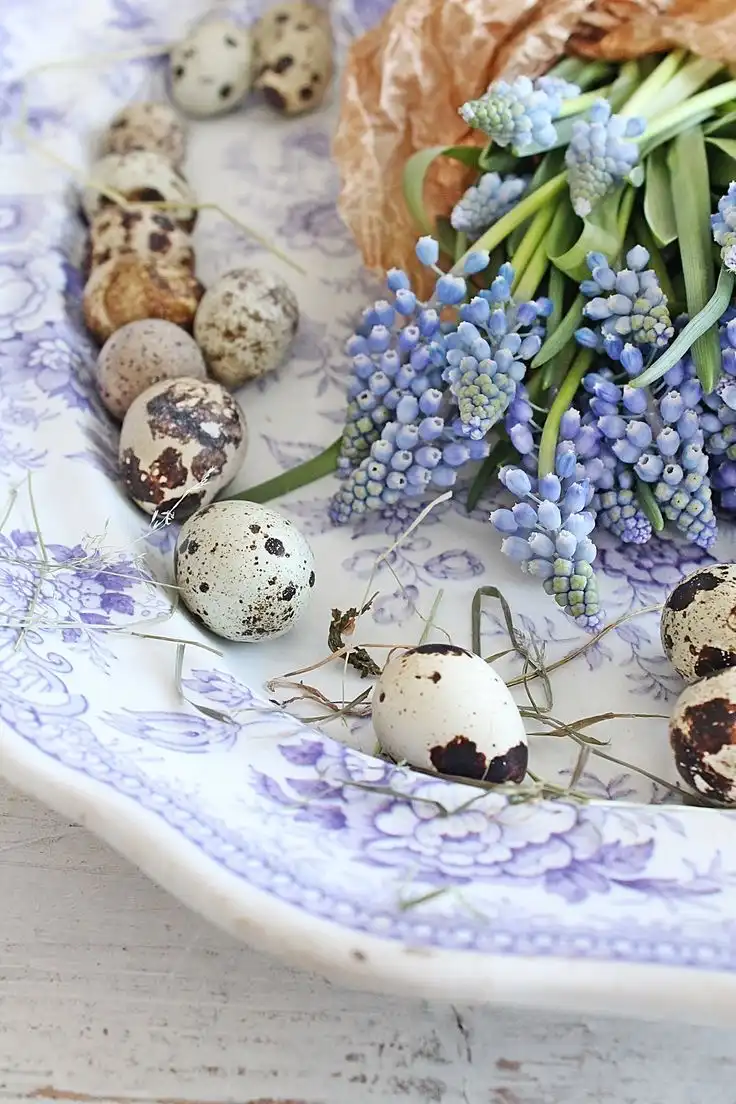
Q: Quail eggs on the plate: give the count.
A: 13